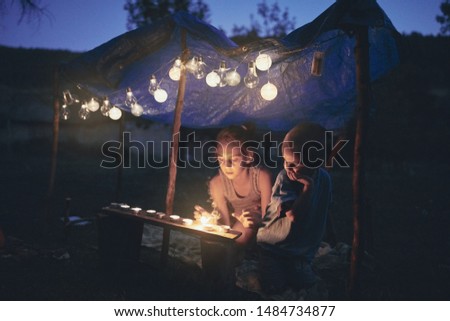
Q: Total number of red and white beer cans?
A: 0